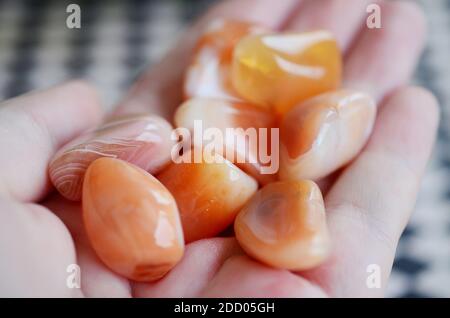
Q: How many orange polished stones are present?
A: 8